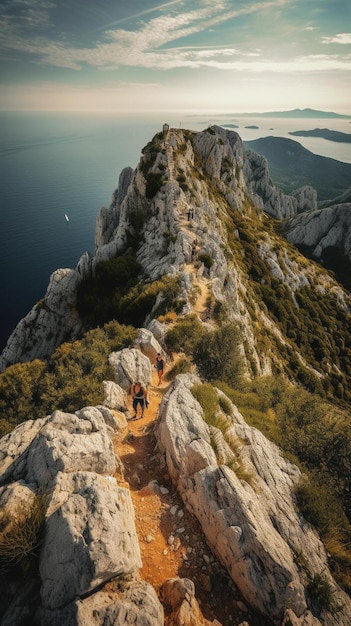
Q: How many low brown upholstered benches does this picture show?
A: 0